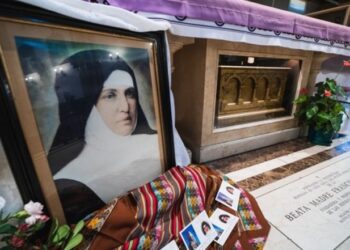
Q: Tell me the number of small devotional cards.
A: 4